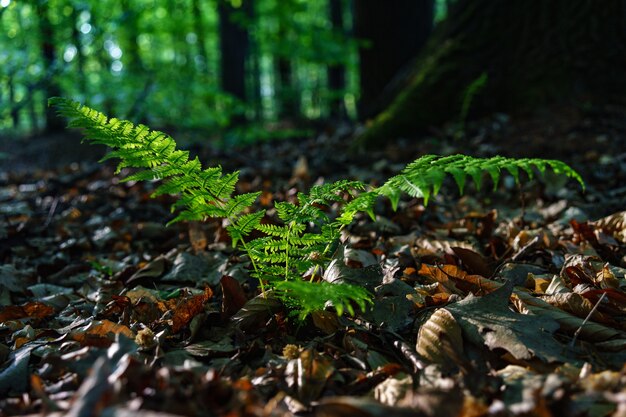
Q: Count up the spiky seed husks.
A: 2